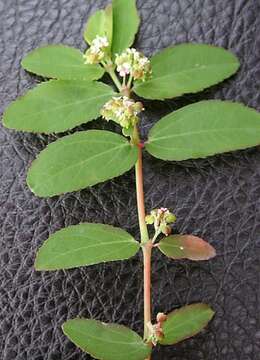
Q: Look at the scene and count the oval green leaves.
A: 11